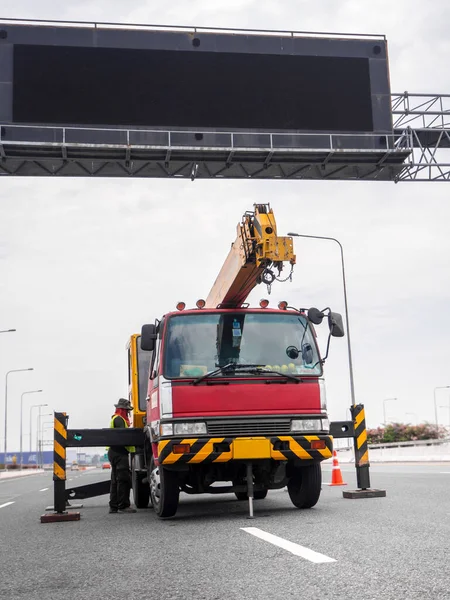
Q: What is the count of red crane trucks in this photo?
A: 1